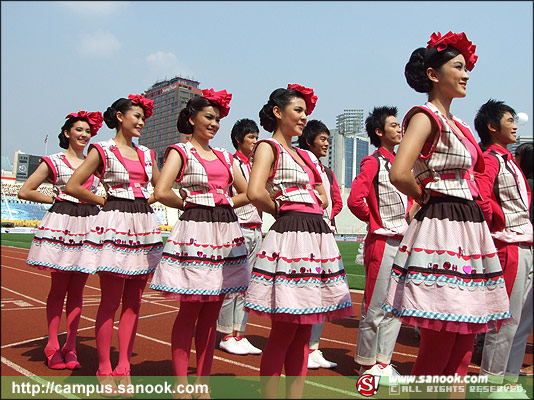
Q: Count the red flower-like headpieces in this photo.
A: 5